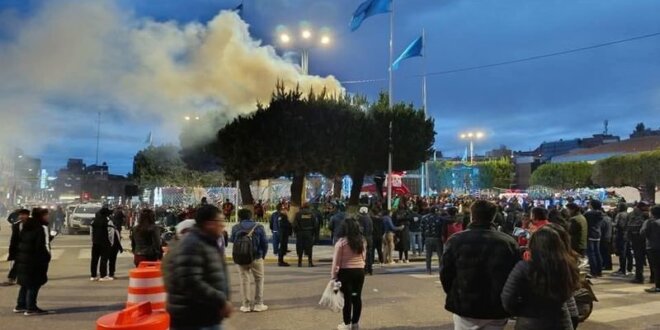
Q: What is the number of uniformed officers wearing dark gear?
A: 2